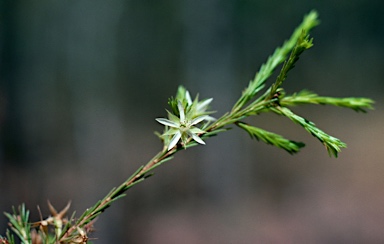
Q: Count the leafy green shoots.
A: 5